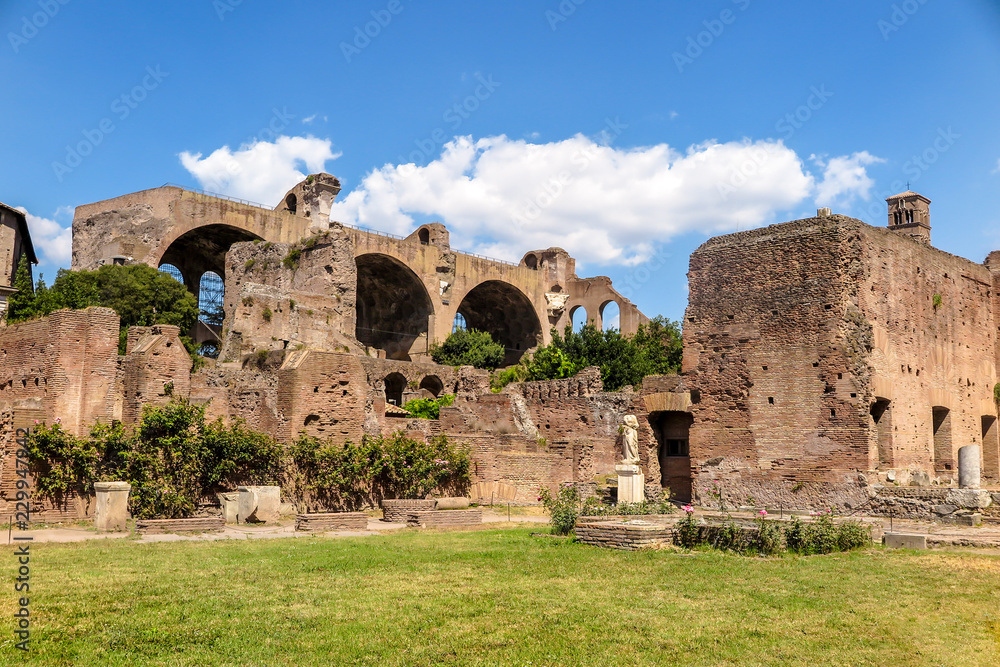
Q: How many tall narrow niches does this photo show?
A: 3